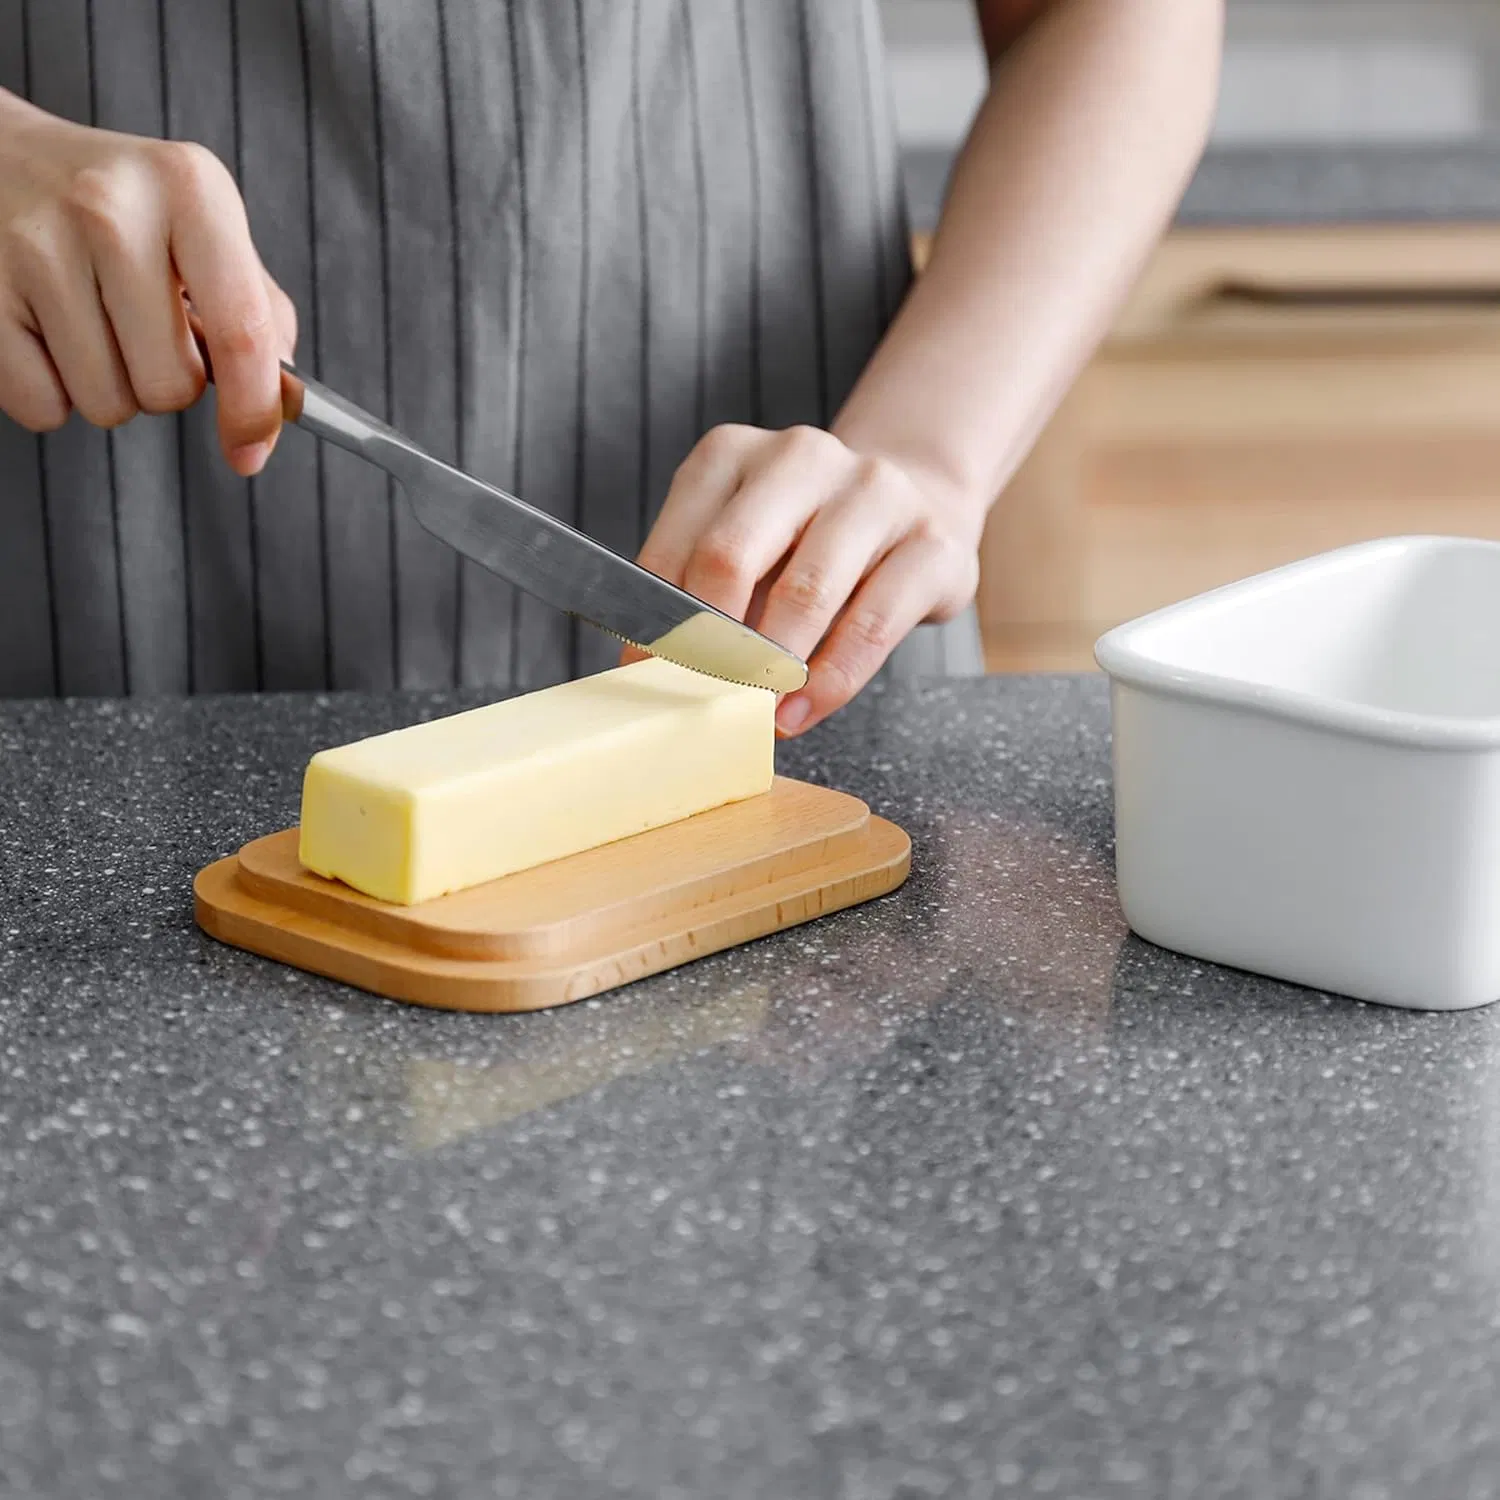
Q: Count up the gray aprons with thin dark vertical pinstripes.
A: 1